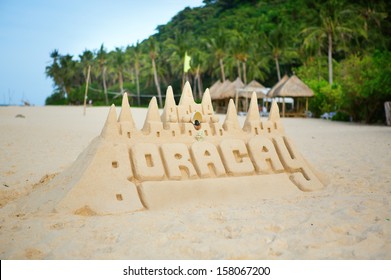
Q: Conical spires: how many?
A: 9